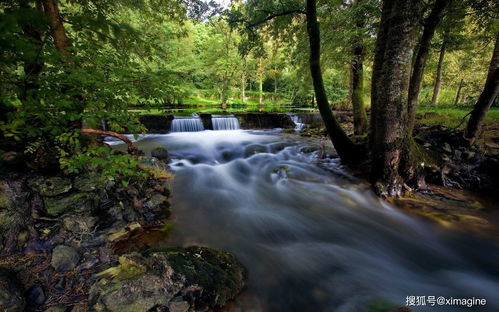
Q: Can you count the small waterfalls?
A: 3